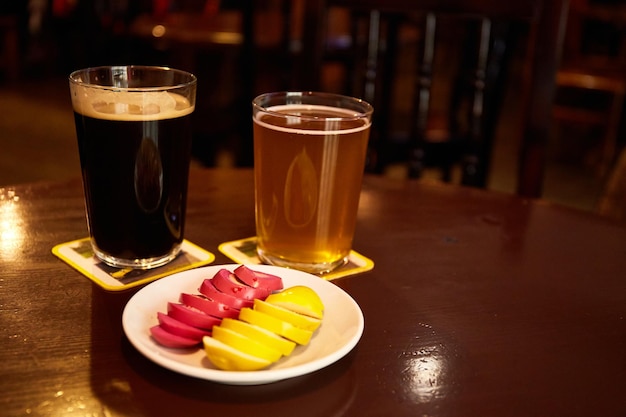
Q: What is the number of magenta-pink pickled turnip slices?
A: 7